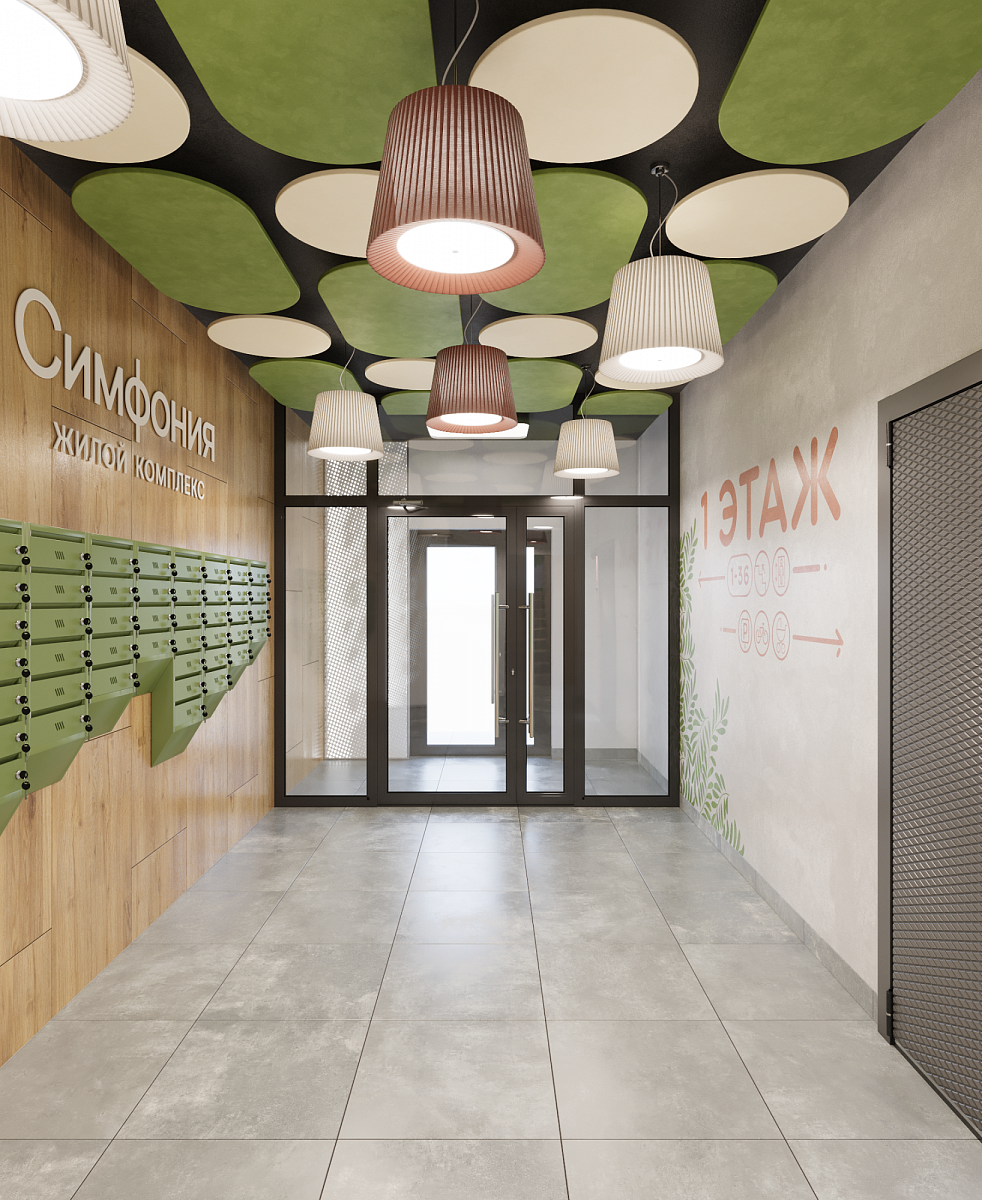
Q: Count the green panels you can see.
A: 10